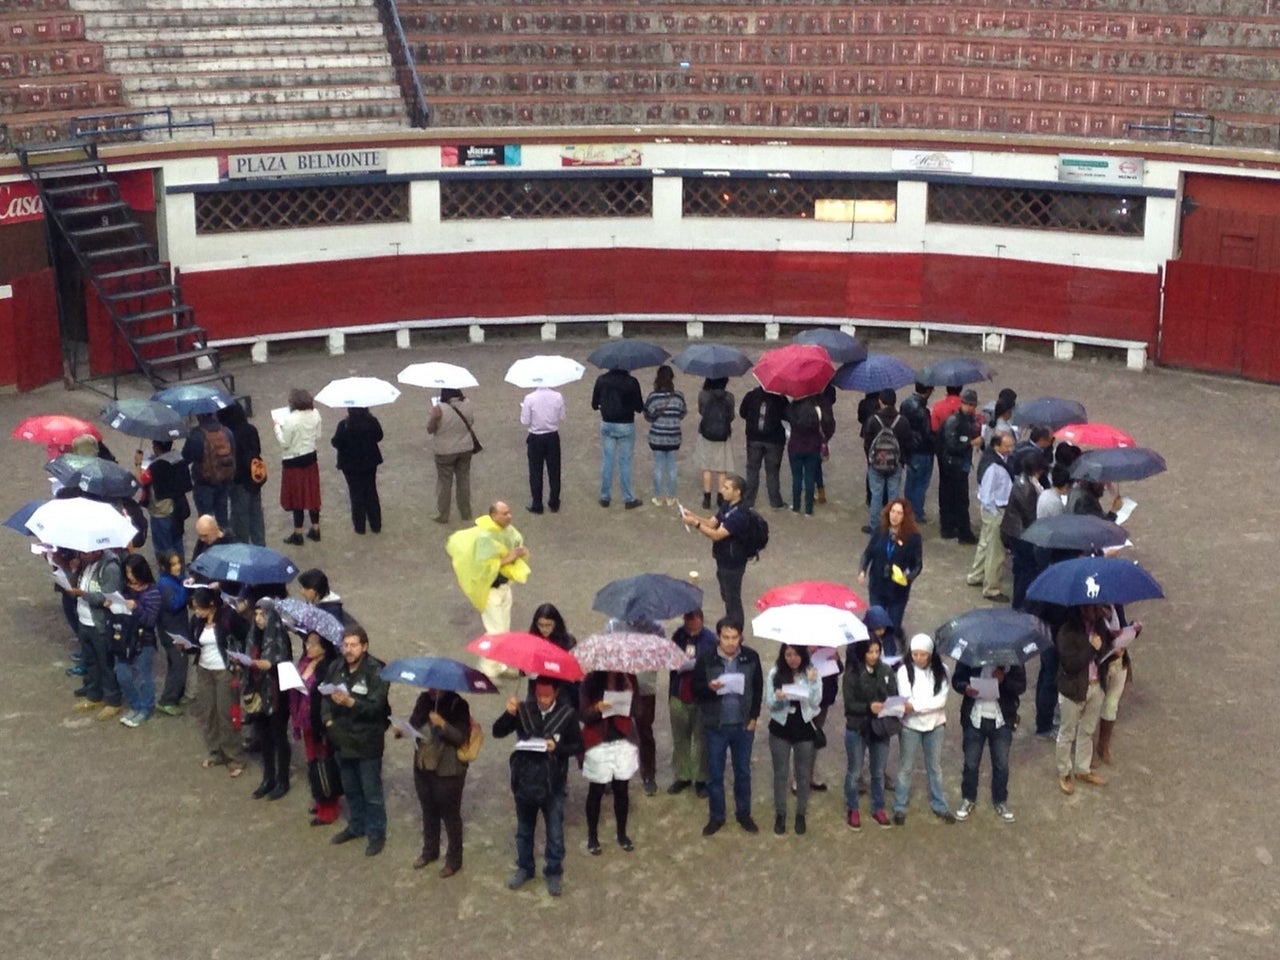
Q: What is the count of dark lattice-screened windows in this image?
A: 4